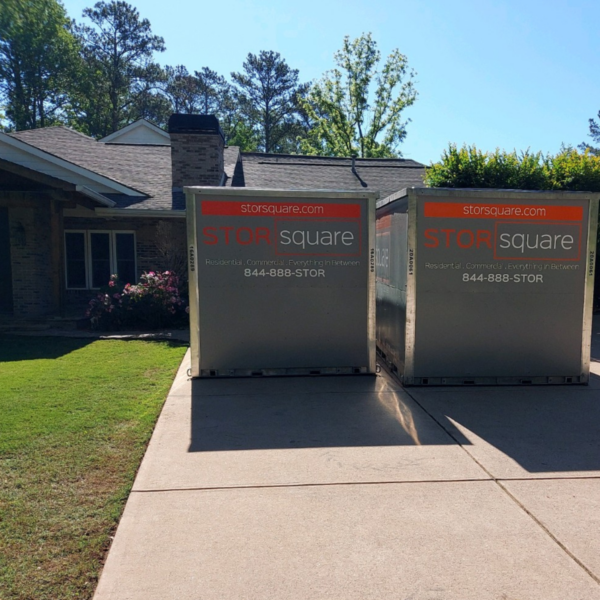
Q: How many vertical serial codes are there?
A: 4